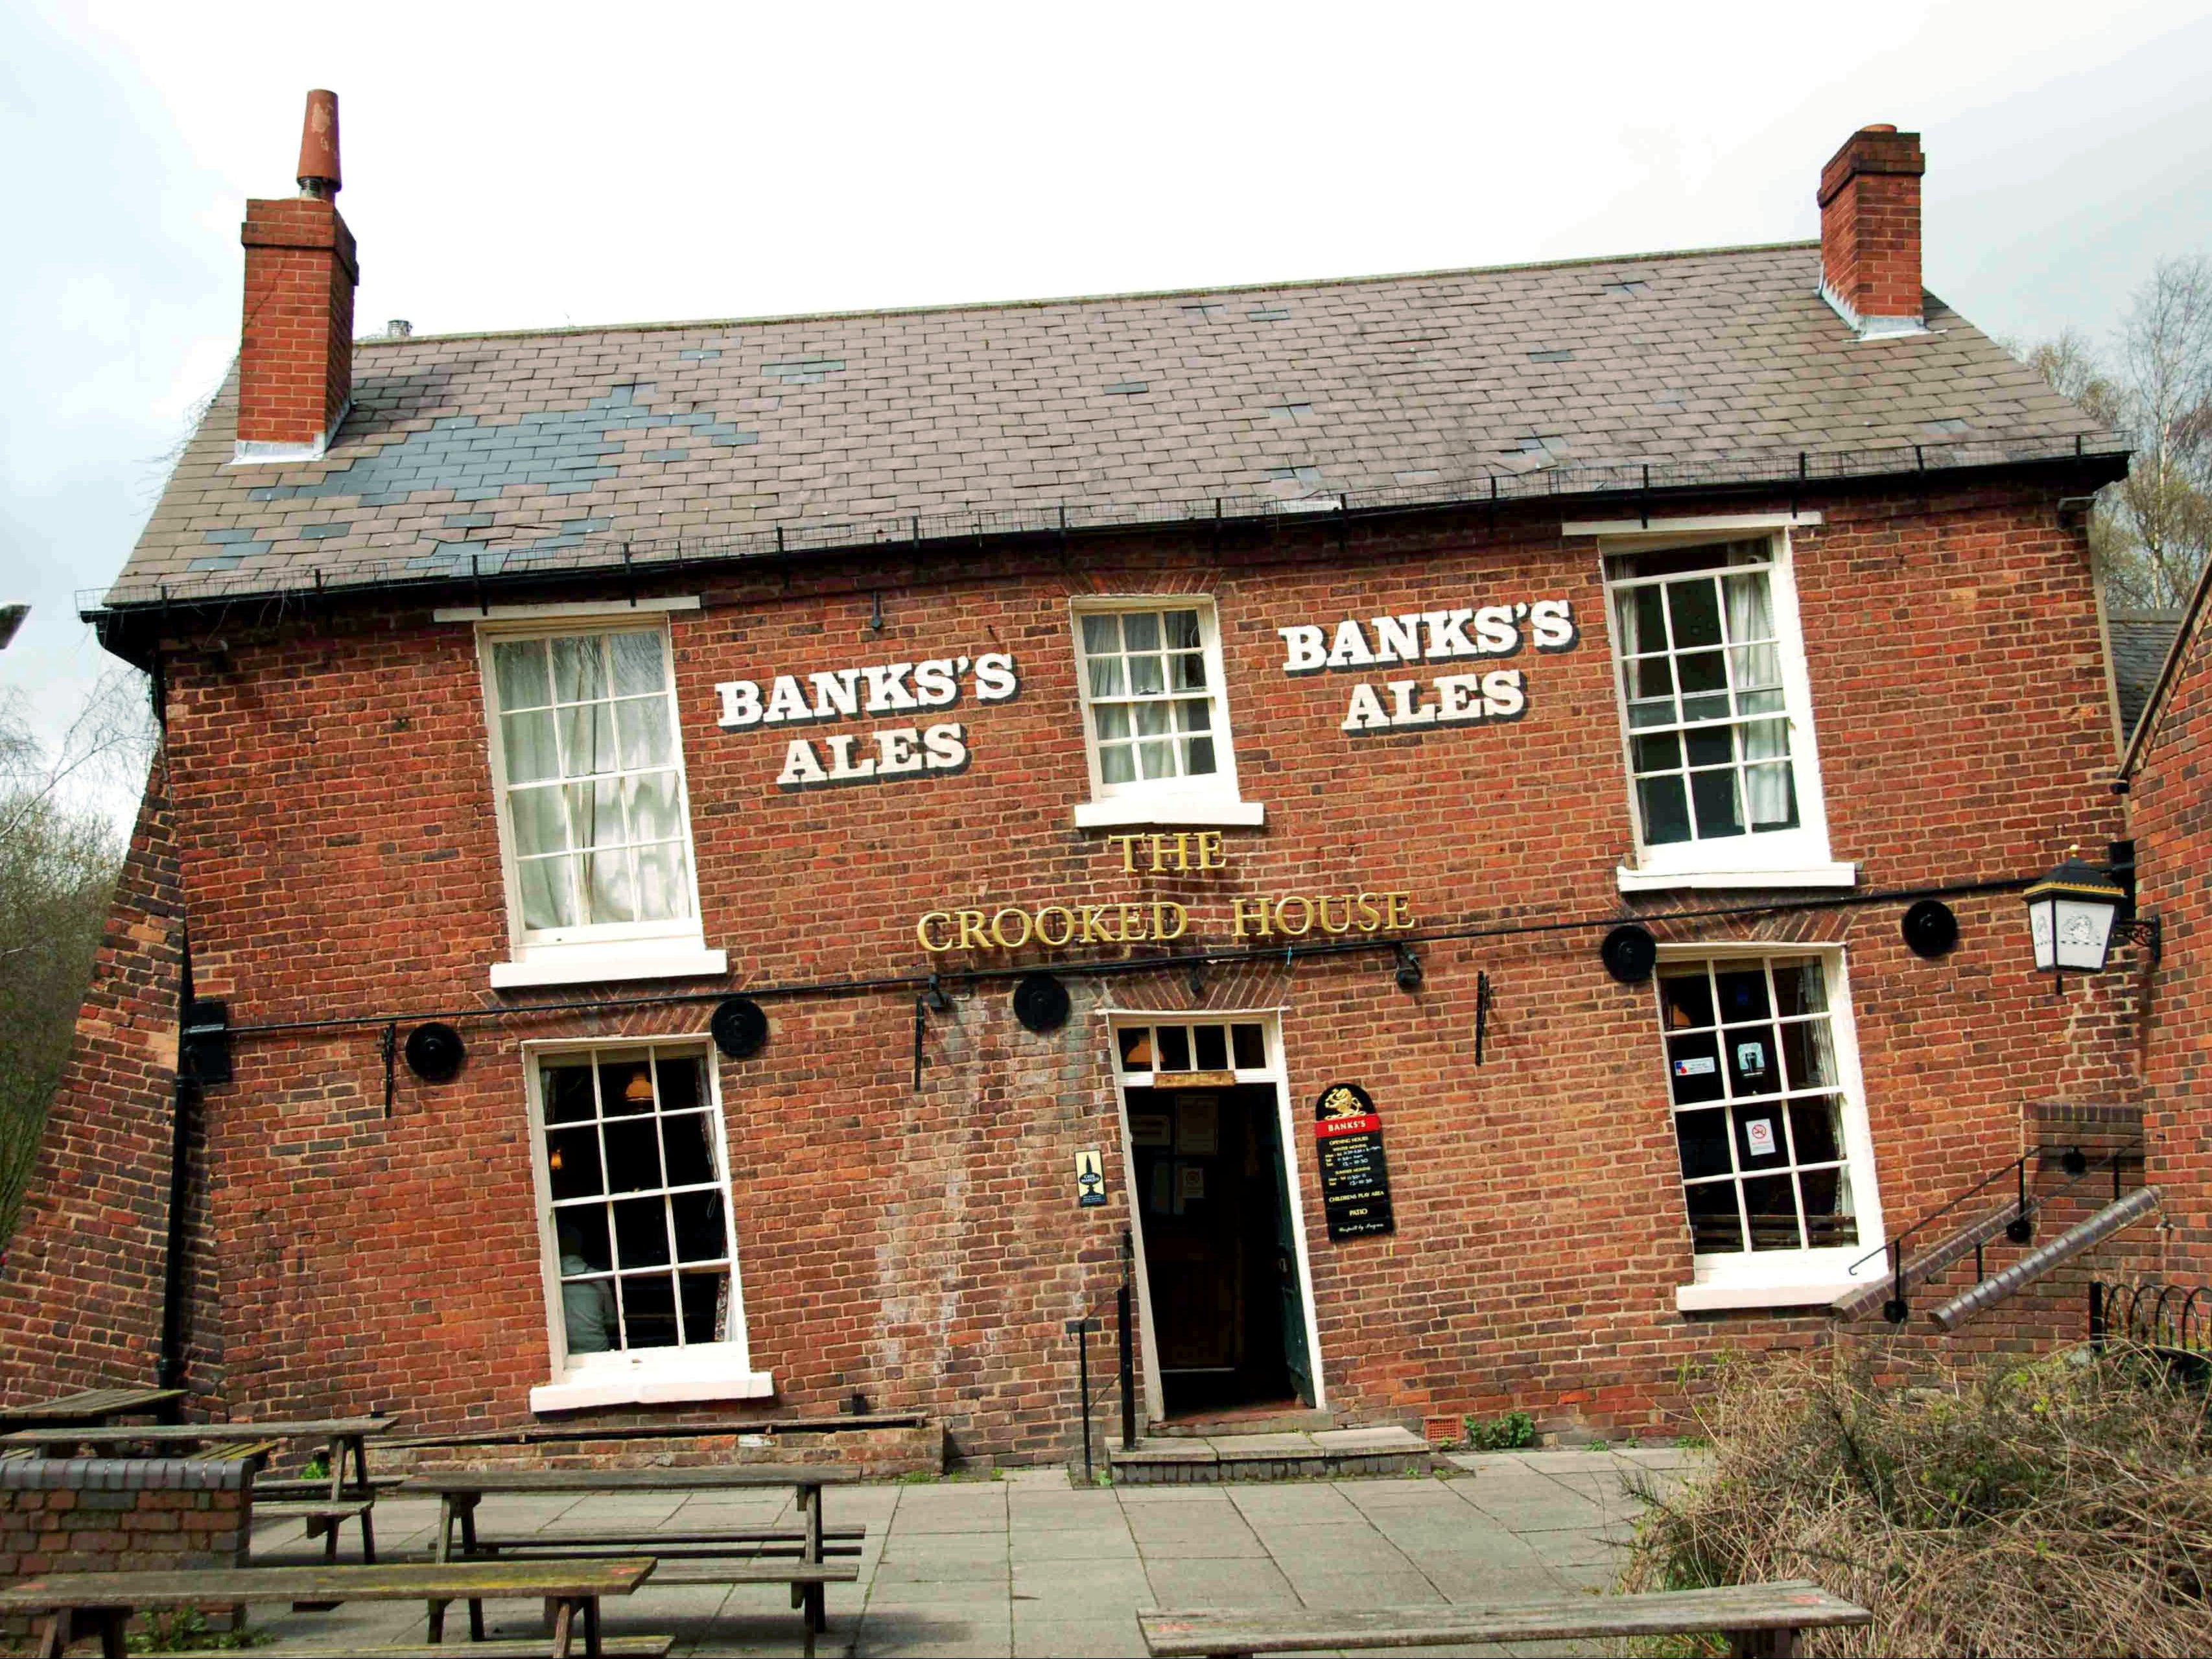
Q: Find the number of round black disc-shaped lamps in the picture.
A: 5